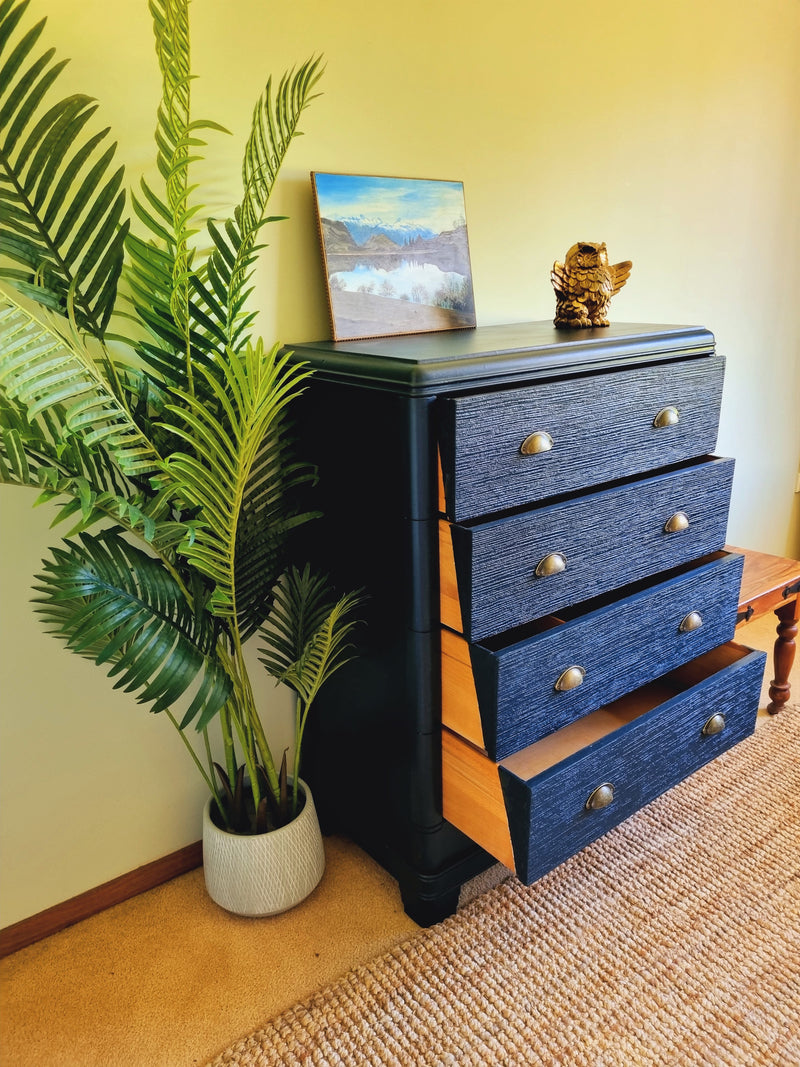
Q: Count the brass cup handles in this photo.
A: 8